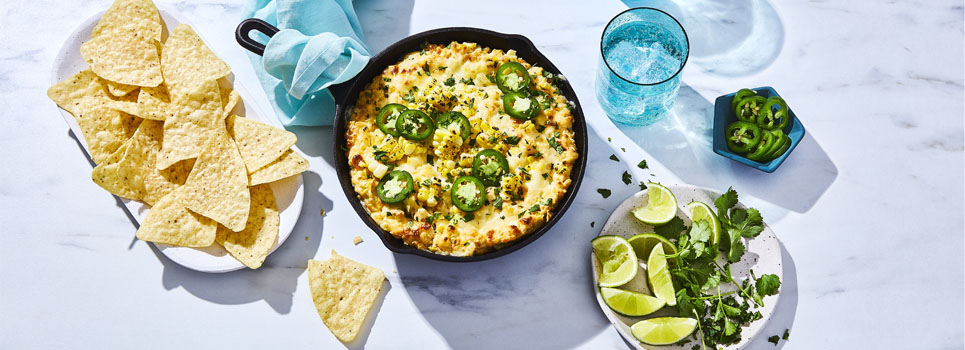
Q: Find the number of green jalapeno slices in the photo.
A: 15